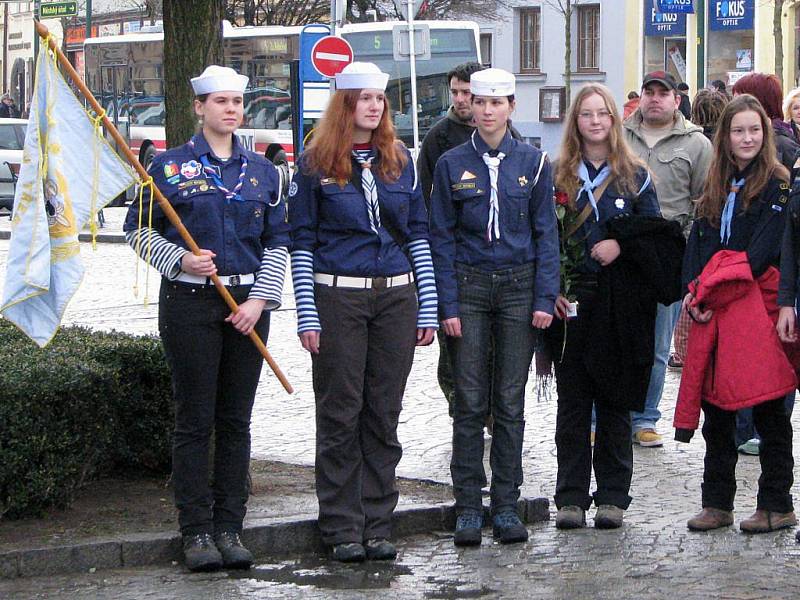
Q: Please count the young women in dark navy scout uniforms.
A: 5